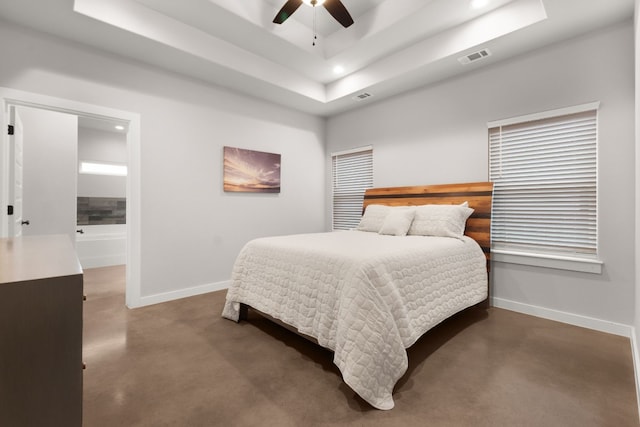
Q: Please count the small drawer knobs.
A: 2